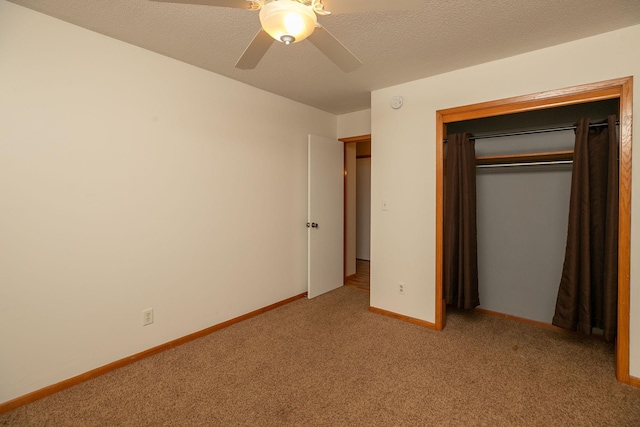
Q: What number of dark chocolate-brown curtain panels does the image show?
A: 2